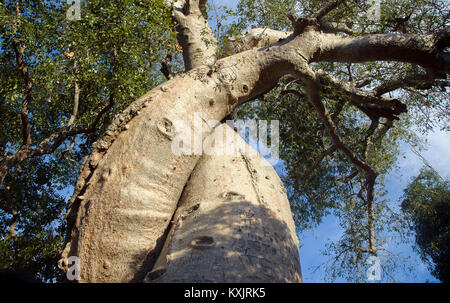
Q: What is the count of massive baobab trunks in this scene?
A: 2